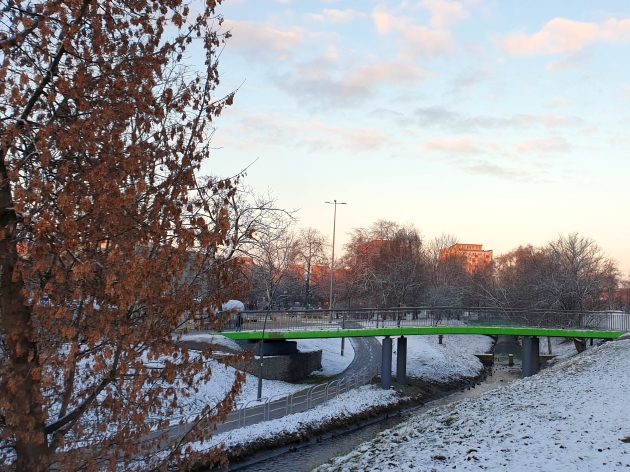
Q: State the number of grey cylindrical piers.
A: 4